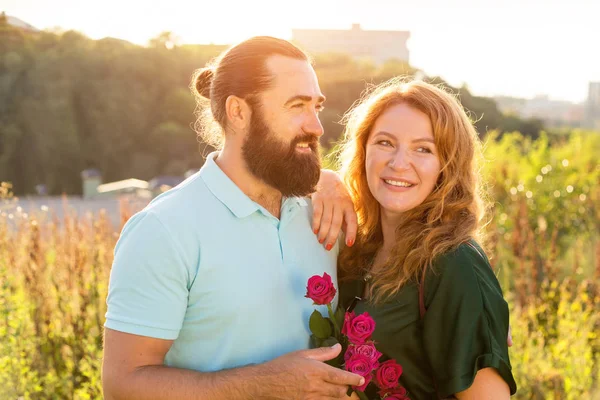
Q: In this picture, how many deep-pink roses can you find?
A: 6